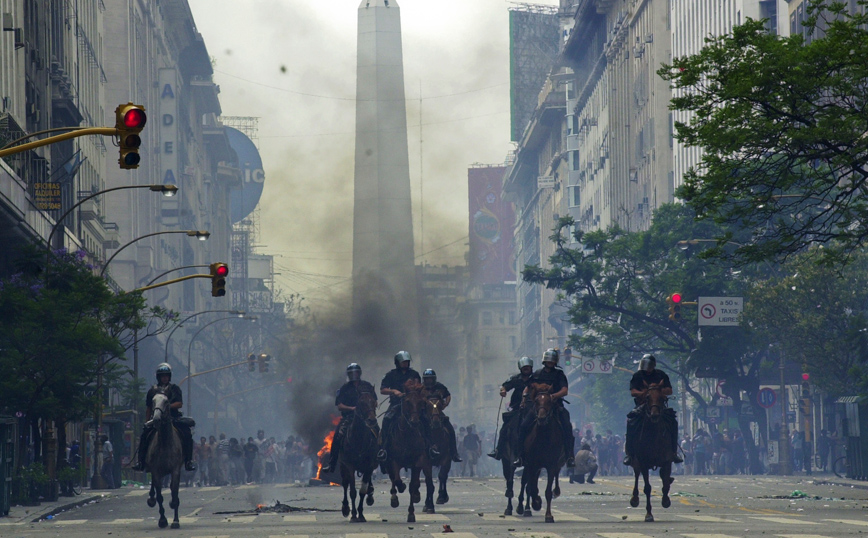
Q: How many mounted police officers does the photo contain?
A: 7